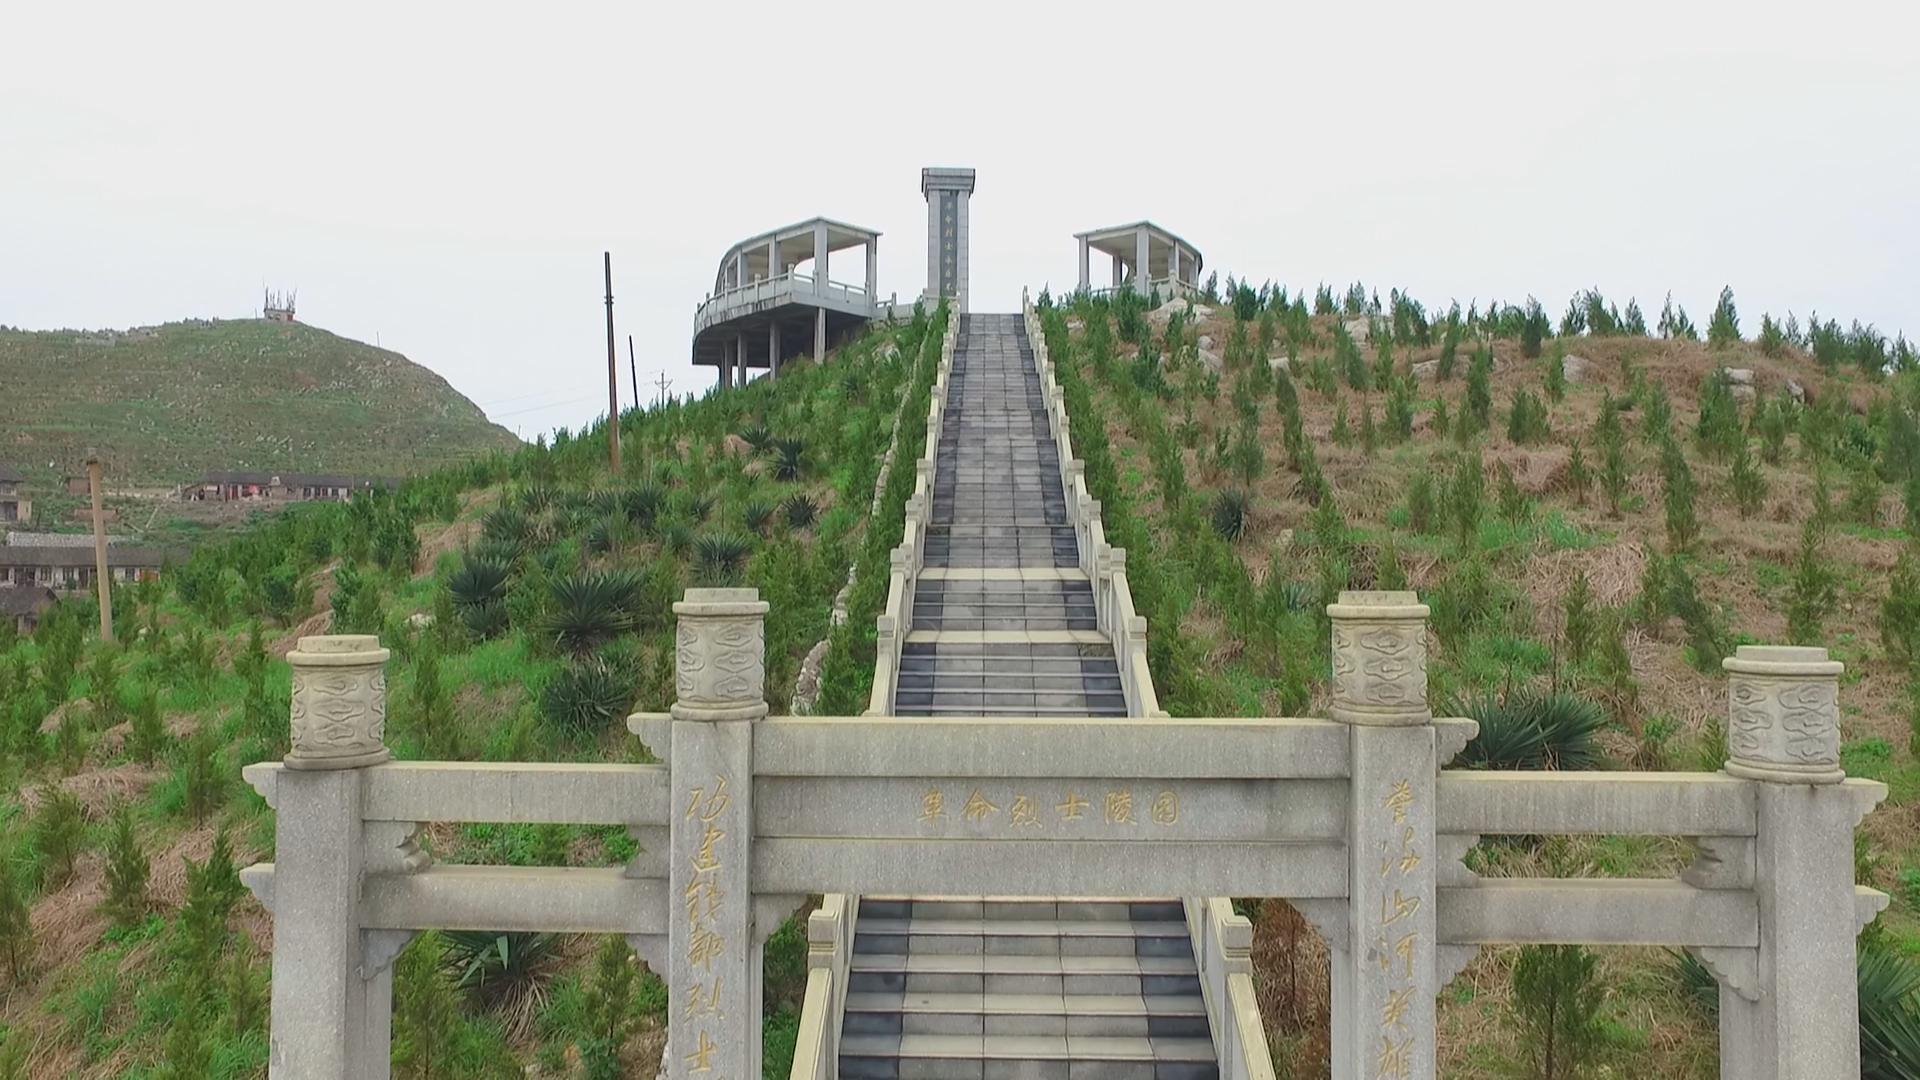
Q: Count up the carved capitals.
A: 4